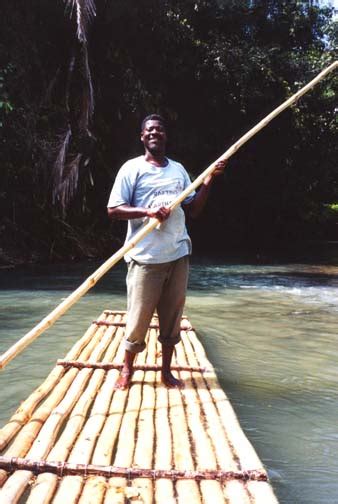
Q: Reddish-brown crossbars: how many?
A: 3